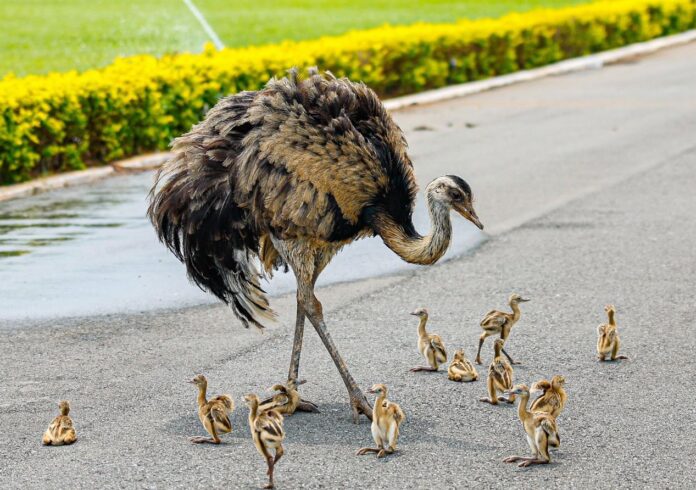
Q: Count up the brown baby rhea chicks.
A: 12